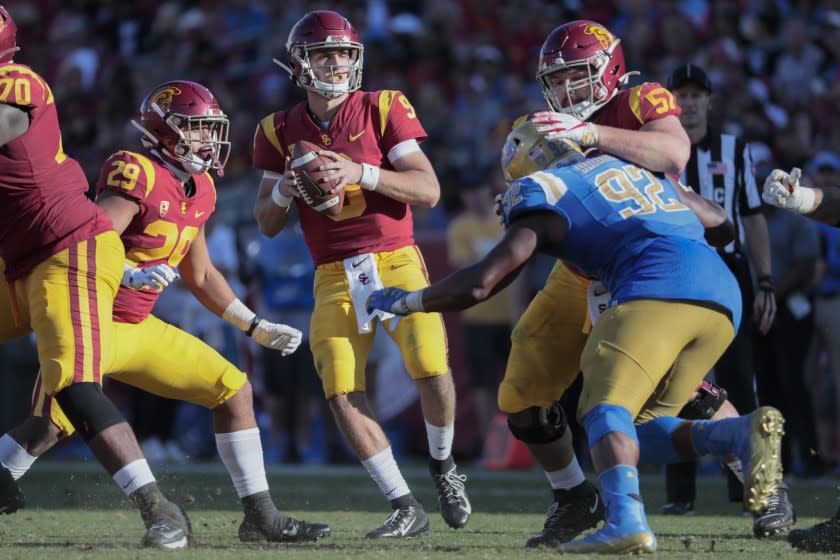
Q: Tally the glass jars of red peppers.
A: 0